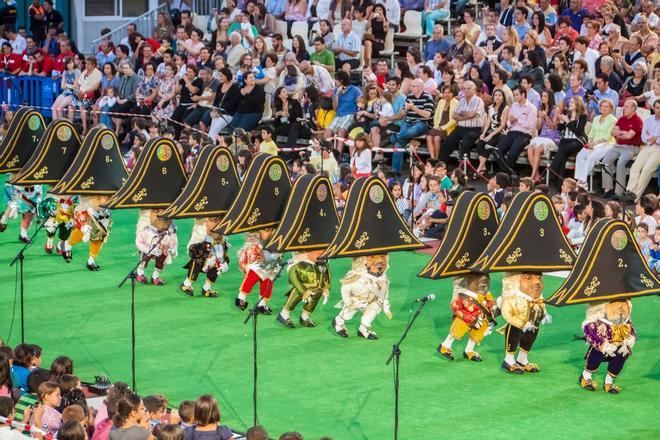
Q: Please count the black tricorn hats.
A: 11